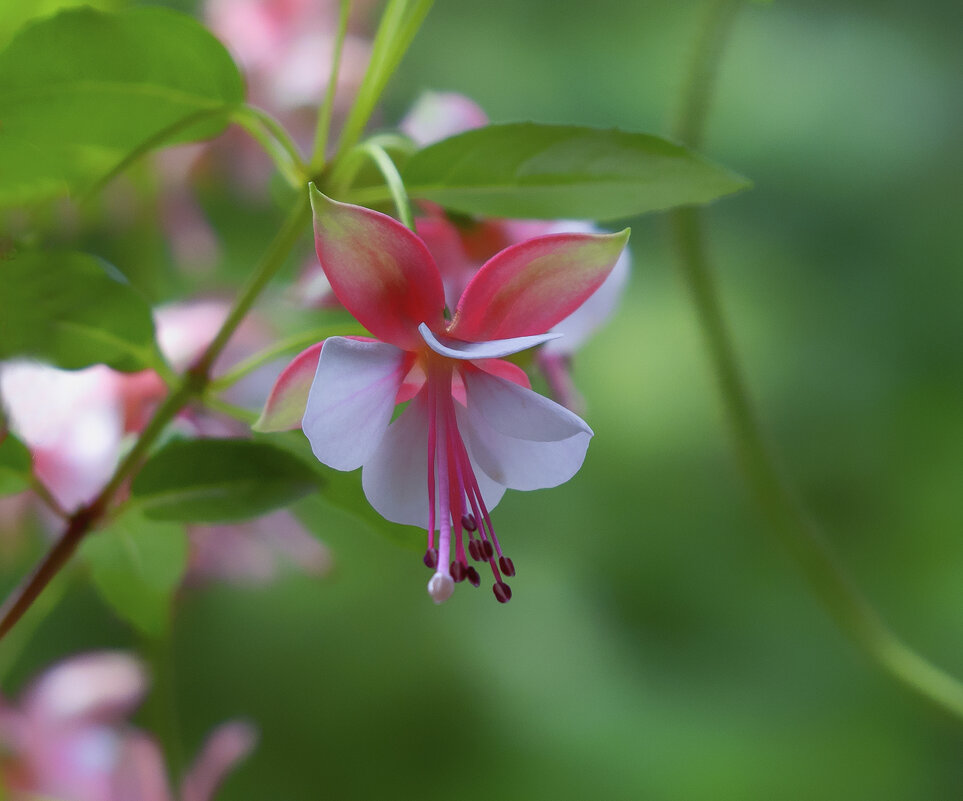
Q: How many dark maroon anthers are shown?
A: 8